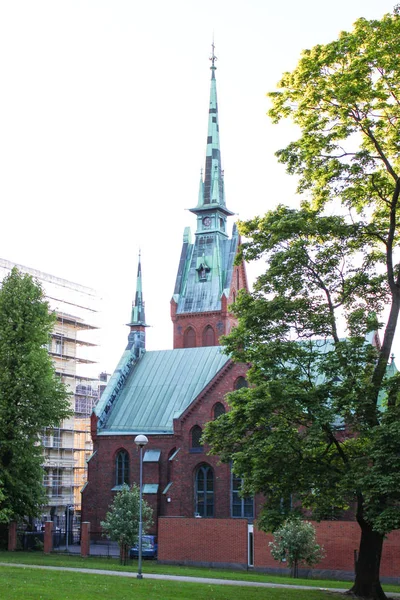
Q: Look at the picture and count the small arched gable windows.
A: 3